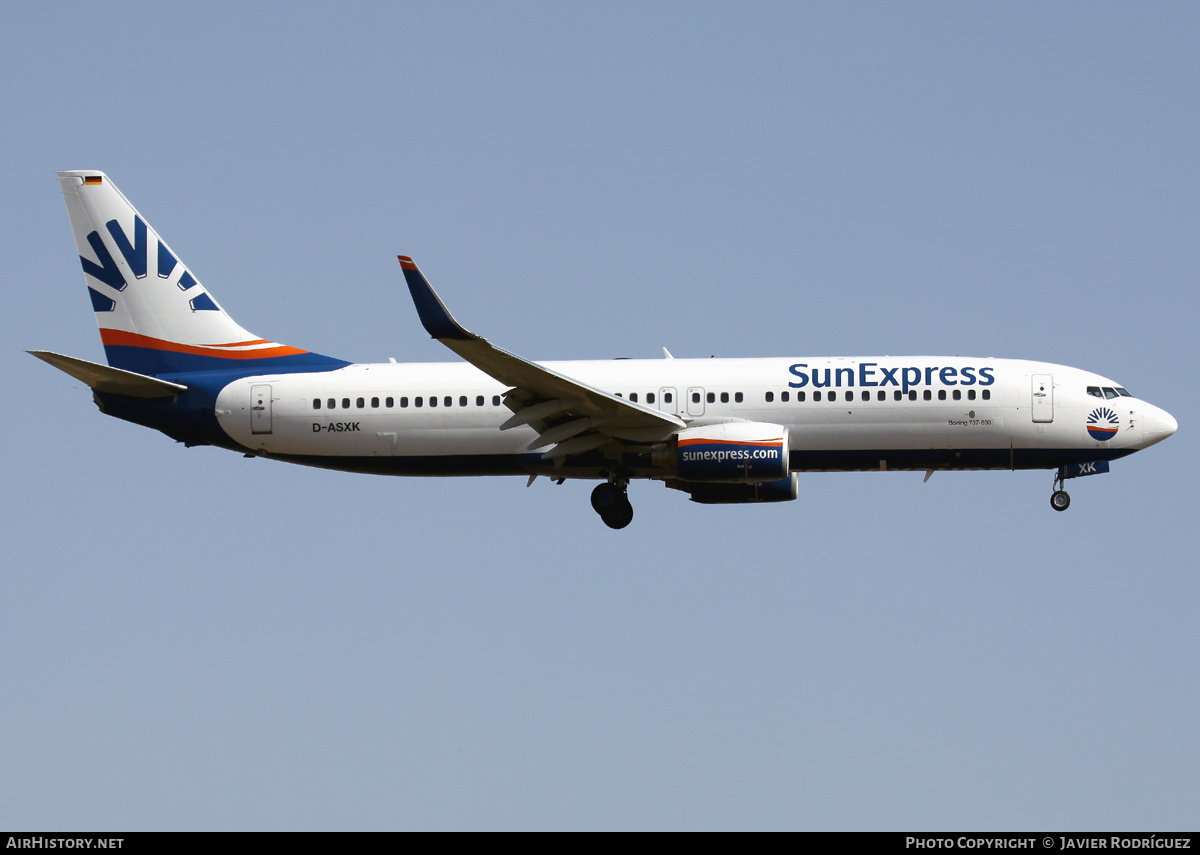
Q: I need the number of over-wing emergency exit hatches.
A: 2